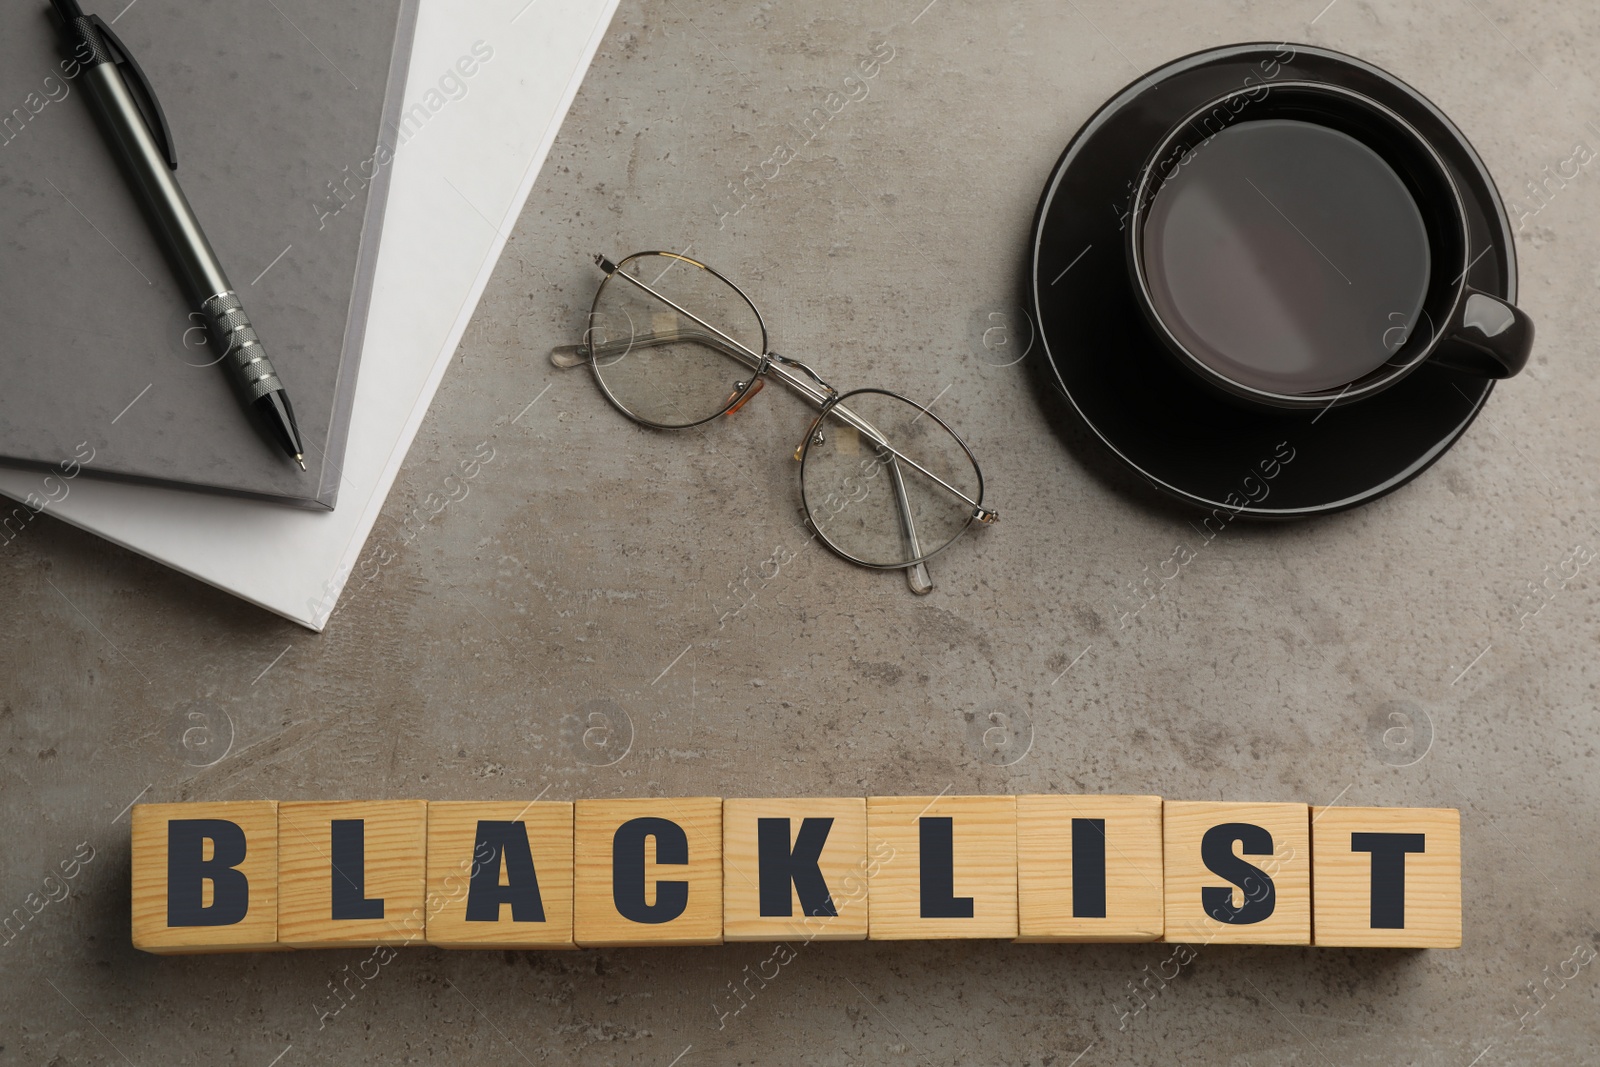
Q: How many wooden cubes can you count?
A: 9